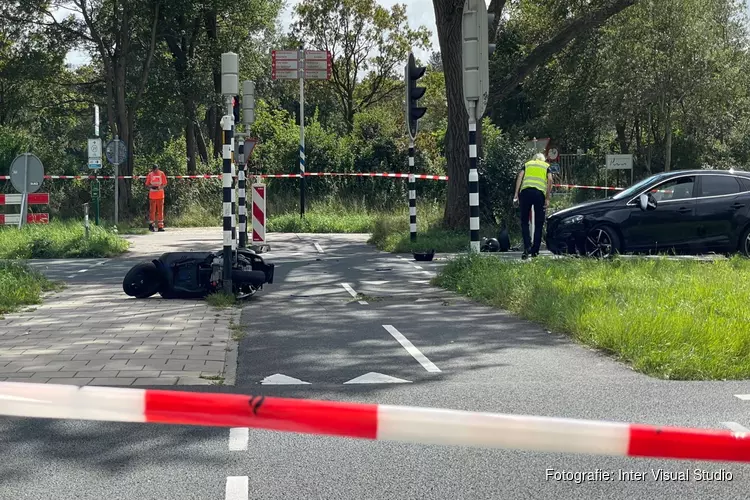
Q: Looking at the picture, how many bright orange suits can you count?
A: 1